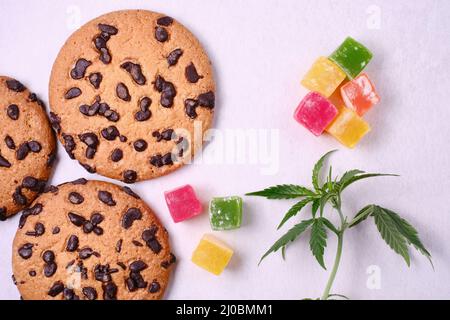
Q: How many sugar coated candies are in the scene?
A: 8